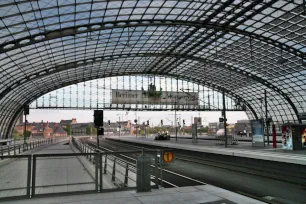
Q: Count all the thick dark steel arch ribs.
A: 3